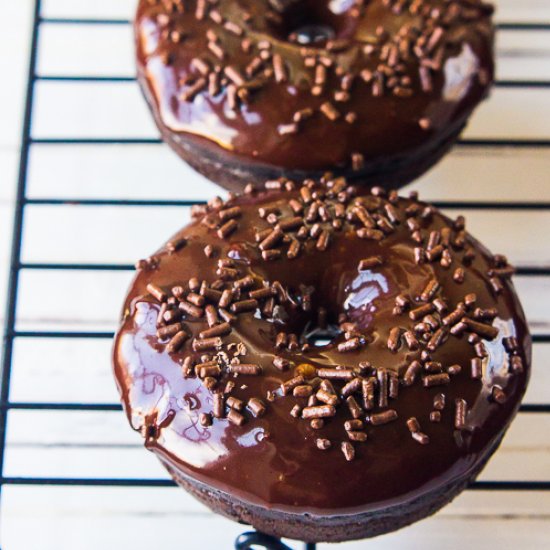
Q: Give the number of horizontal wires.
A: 8